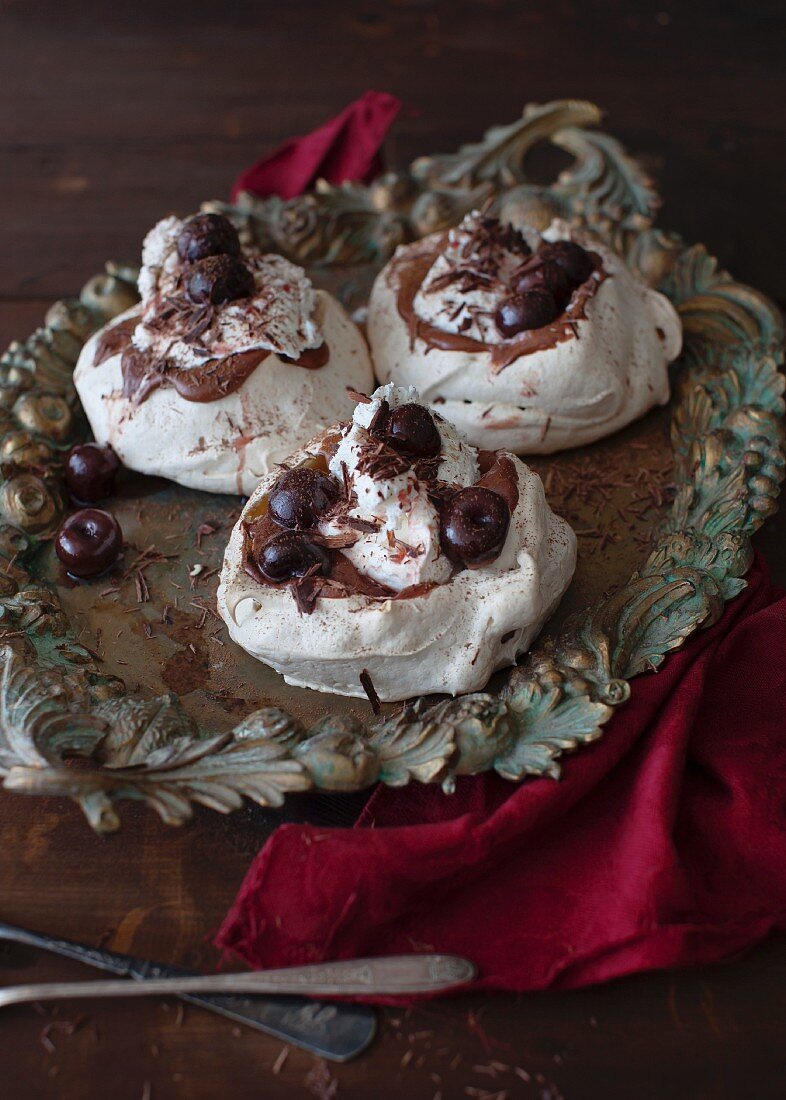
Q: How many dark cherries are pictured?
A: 11